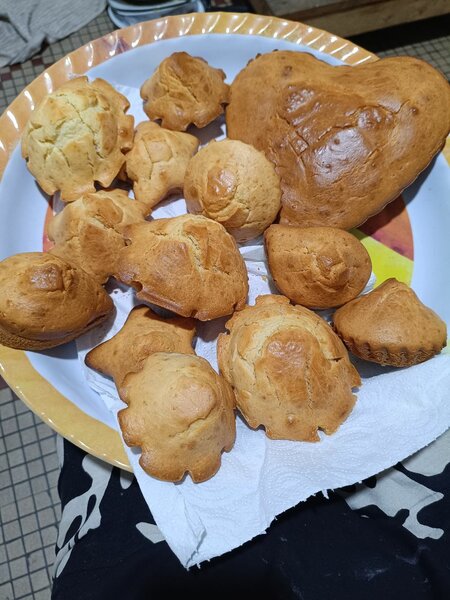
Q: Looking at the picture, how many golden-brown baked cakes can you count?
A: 13